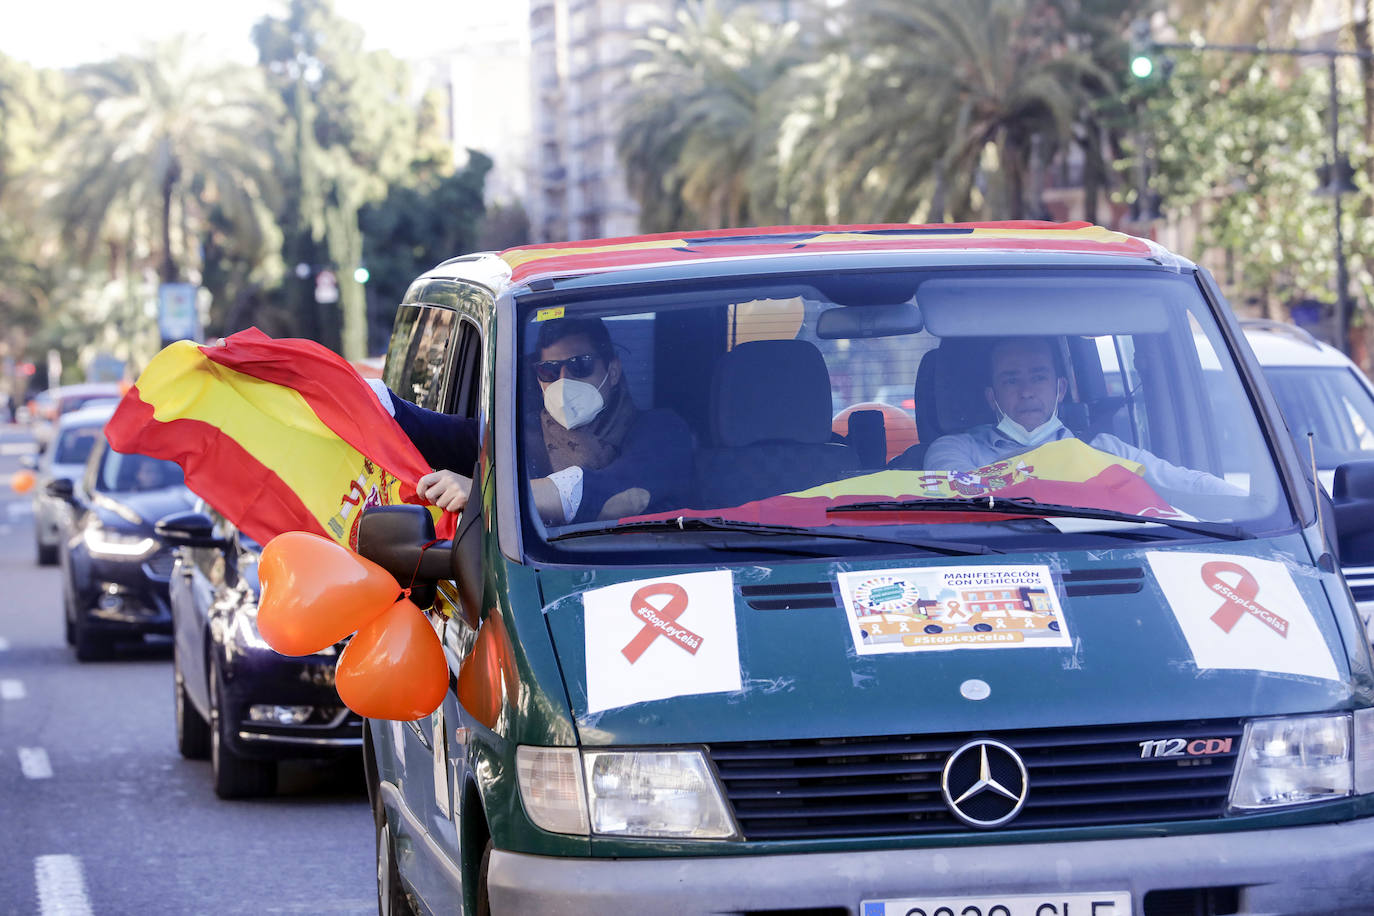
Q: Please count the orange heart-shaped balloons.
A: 2